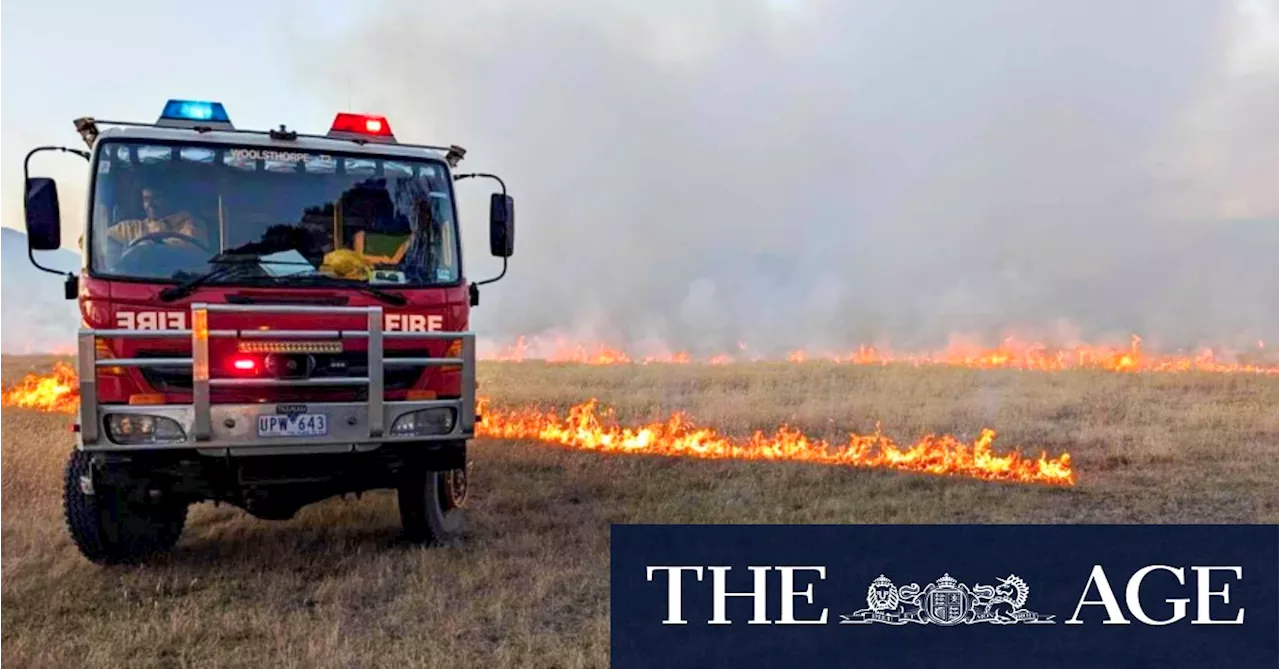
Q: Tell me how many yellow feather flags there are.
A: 0